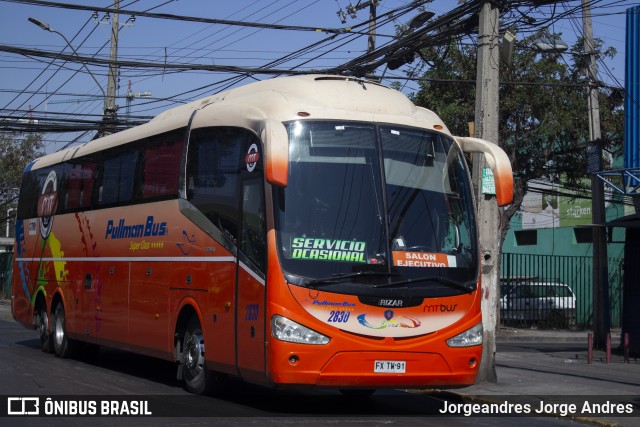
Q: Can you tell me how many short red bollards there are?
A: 3